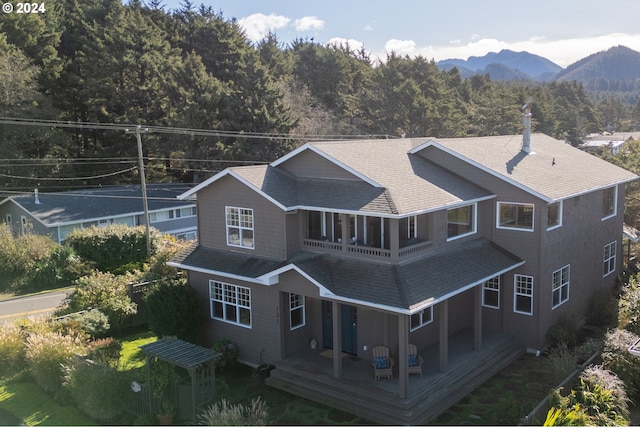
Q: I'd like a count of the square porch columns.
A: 4